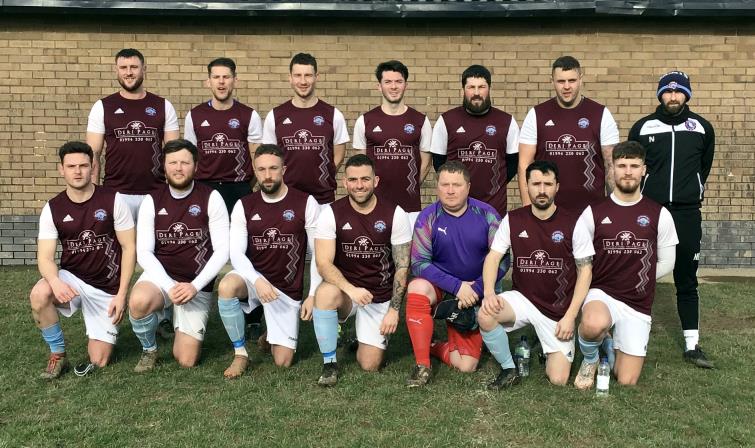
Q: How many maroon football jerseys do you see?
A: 12